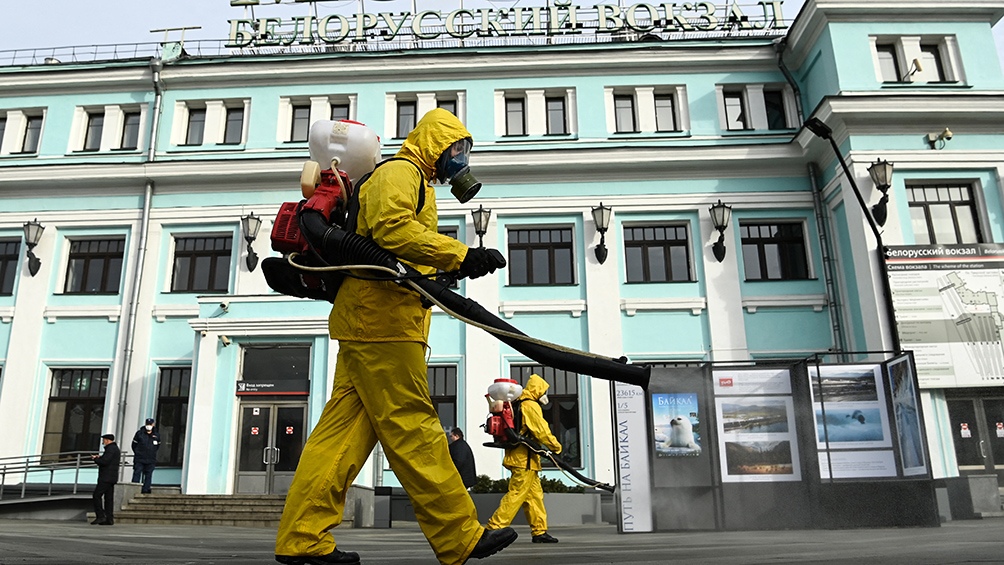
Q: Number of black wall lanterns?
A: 6